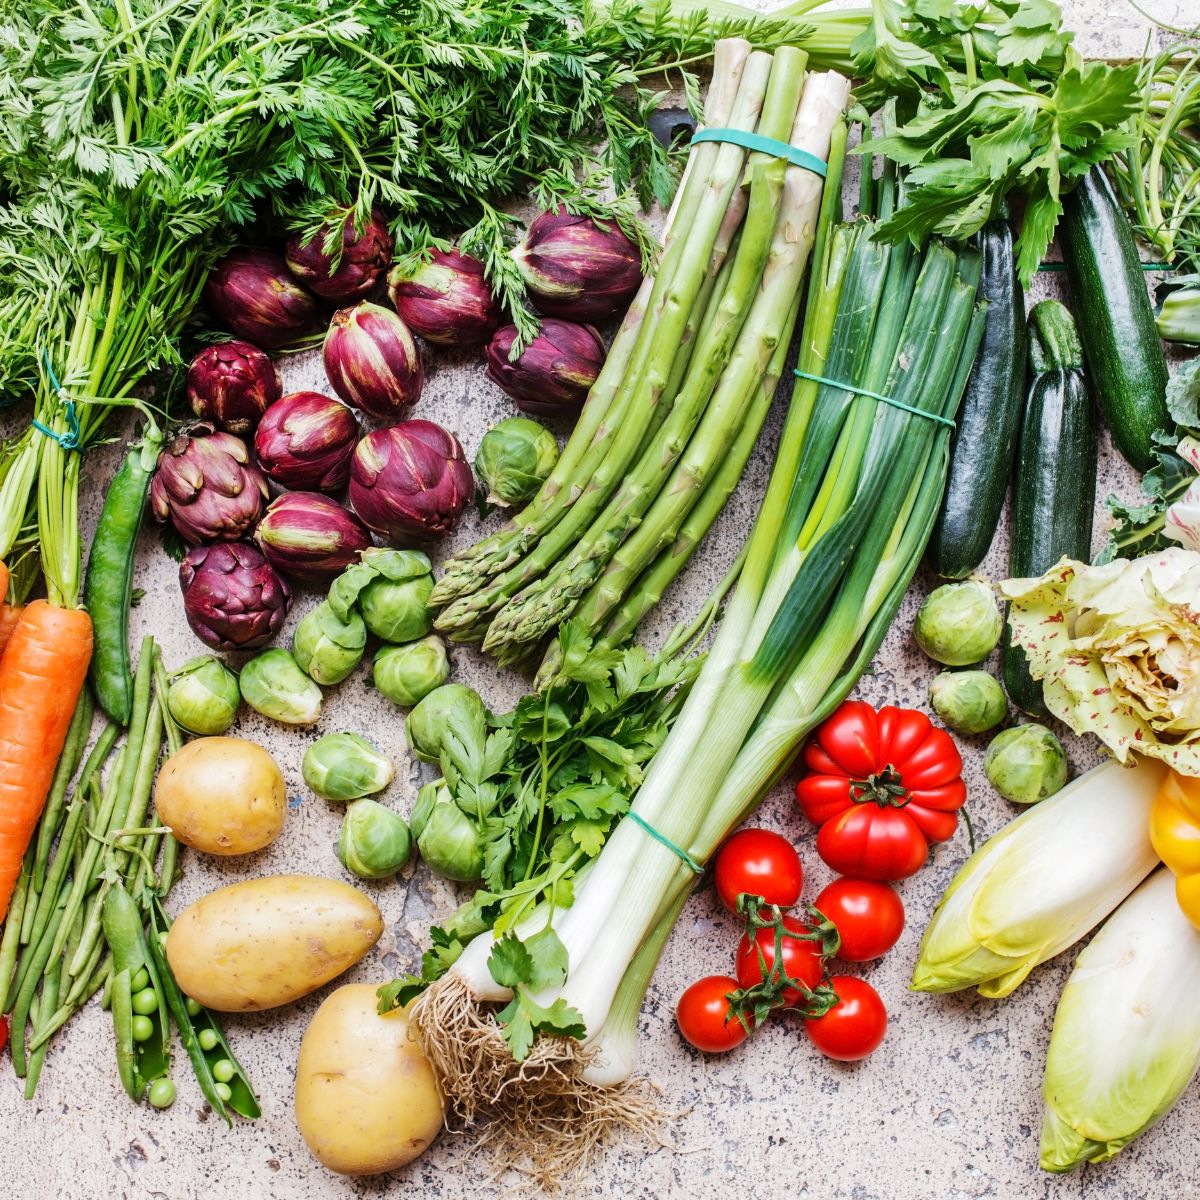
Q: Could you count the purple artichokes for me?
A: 12